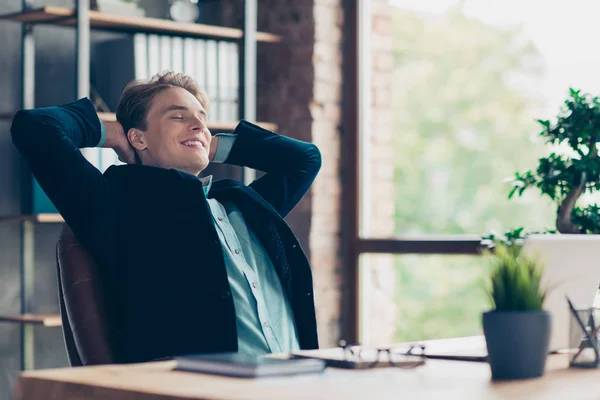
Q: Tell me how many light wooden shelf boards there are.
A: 4